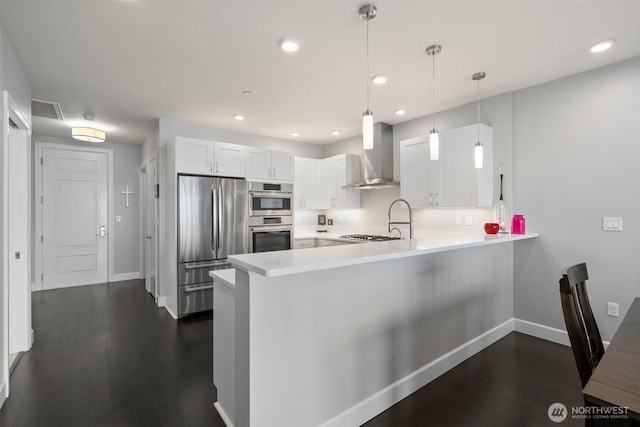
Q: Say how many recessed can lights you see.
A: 7